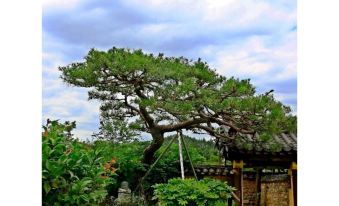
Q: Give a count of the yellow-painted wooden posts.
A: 2